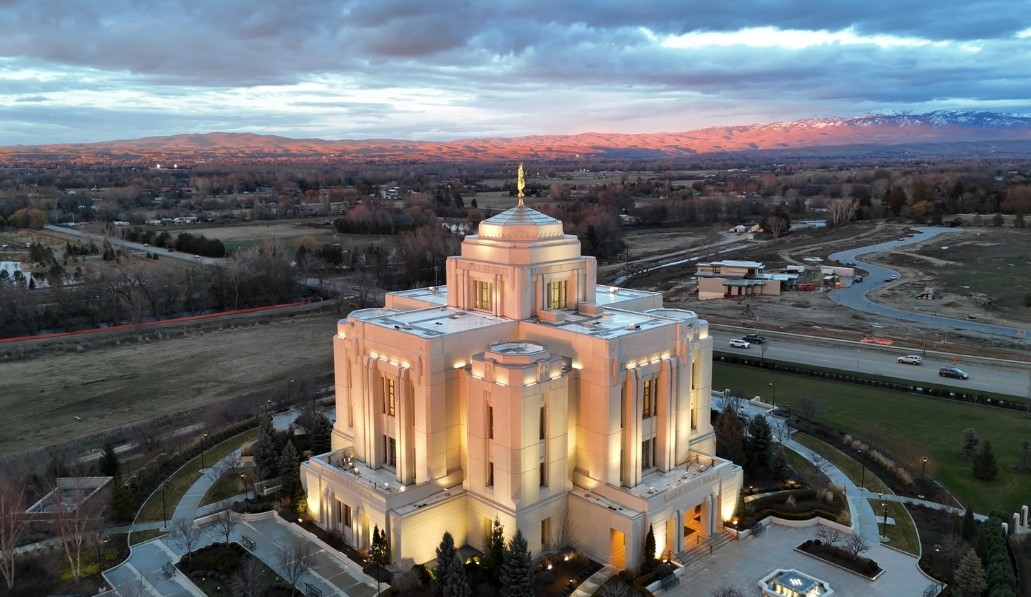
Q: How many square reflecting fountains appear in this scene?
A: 1